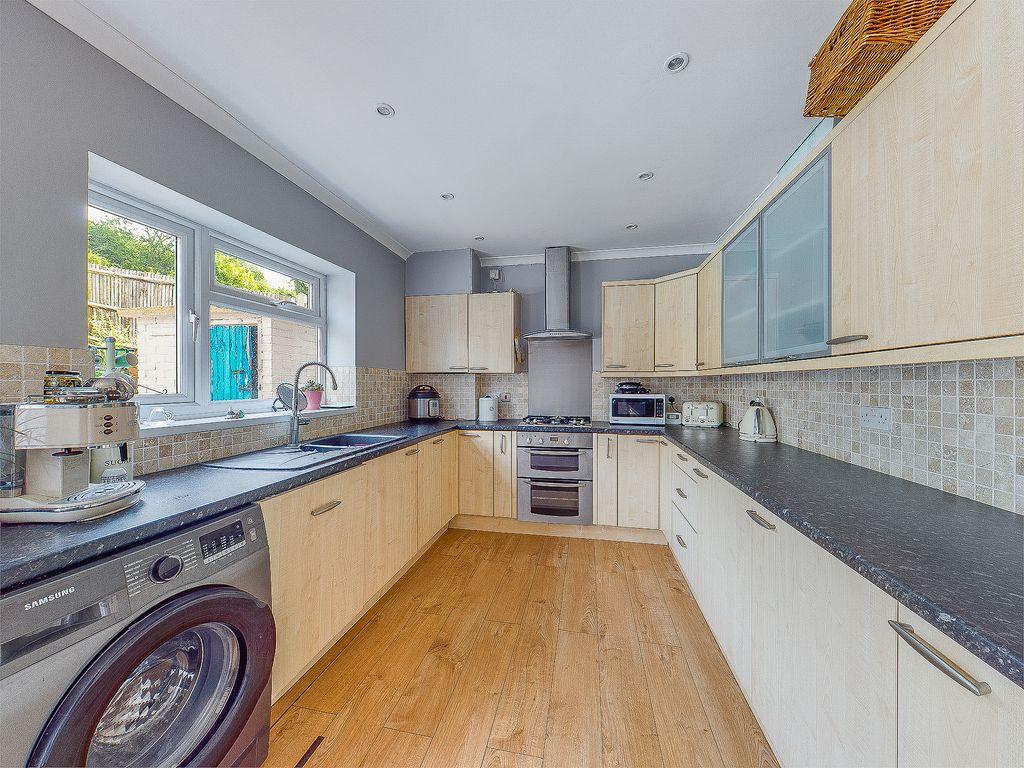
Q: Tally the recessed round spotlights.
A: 6